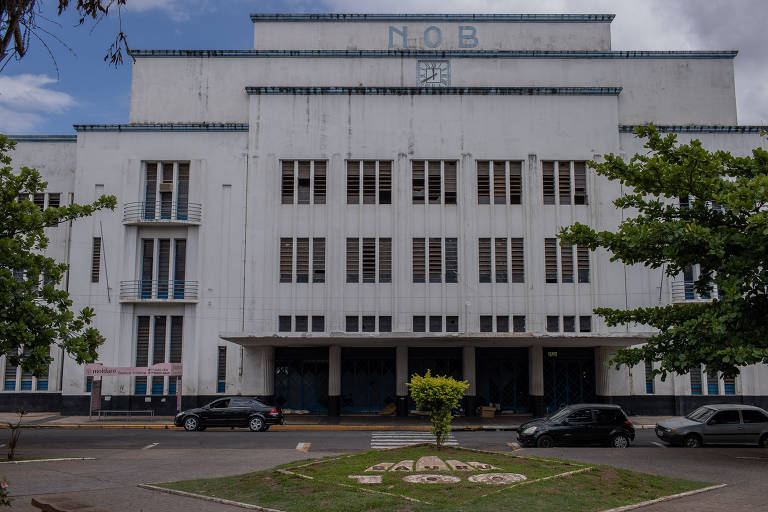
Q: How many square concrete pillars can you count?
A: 4